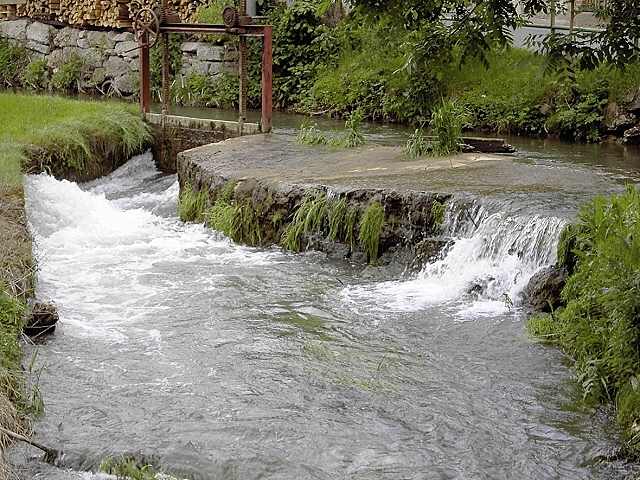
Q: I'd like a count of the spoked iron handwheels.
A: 1